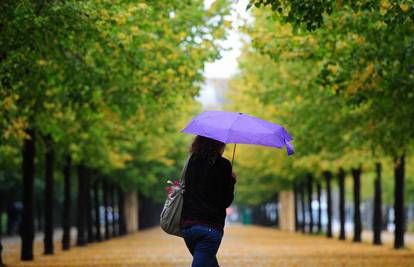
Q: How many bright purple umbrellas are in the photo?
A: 1